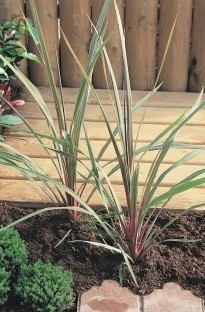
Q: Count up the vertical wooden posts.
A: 7